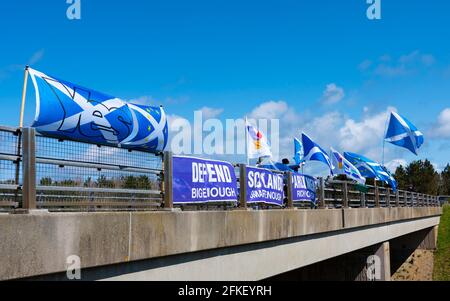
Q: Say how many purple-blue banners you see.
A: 3